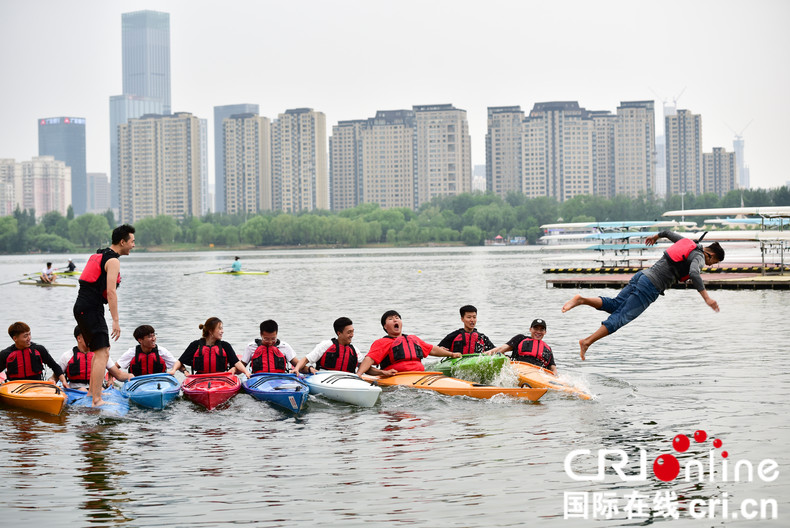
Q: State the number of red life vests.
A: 11